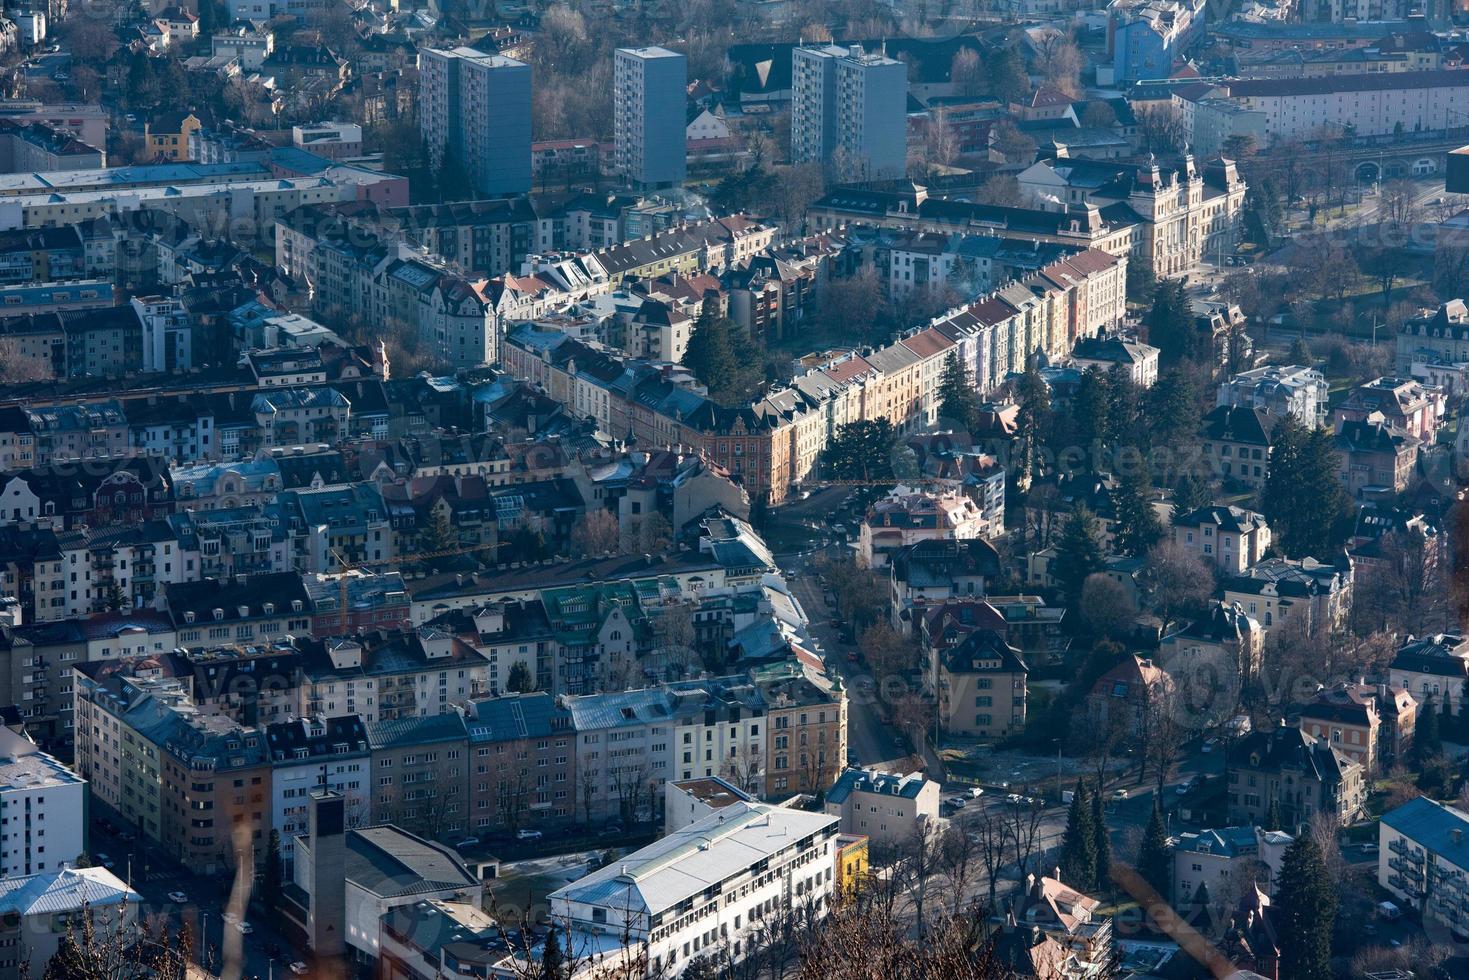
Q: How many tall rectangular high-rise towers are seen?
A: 3